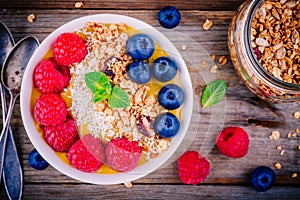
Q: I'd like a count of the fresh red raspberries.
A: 8